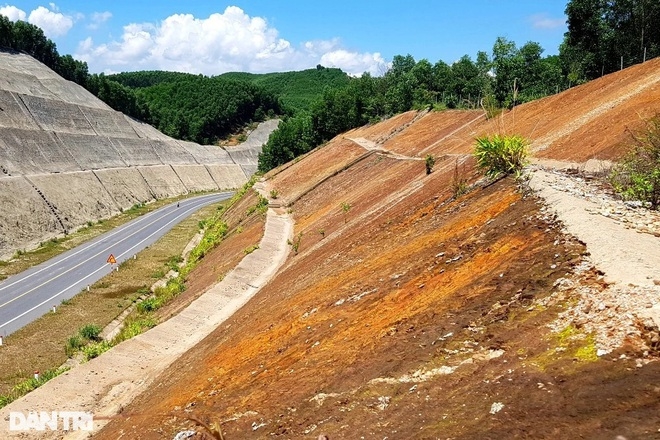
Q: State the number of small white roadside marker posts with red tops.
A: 6